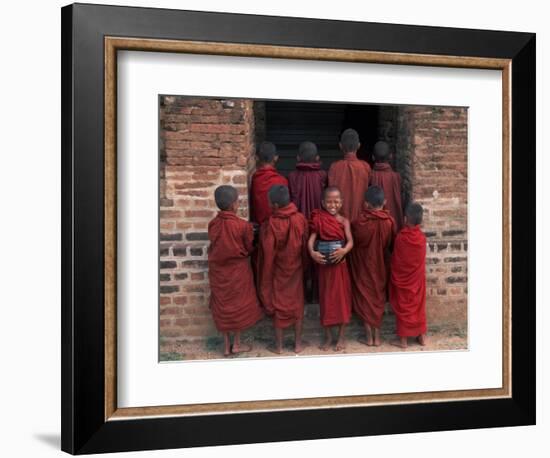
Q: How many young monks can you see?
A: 9